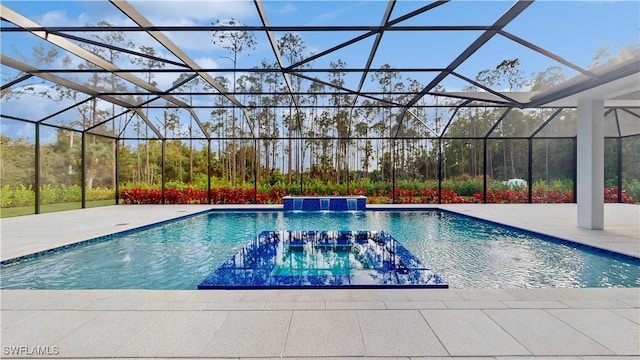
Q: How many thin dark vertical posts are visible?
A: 14